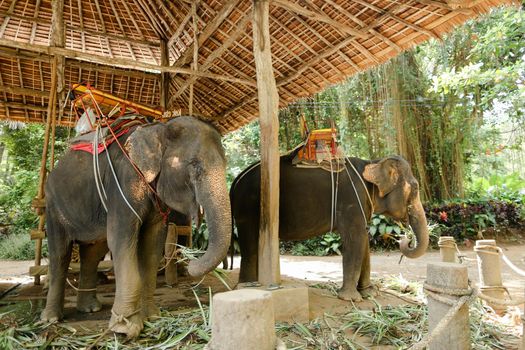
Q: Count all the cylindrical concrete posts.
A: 4